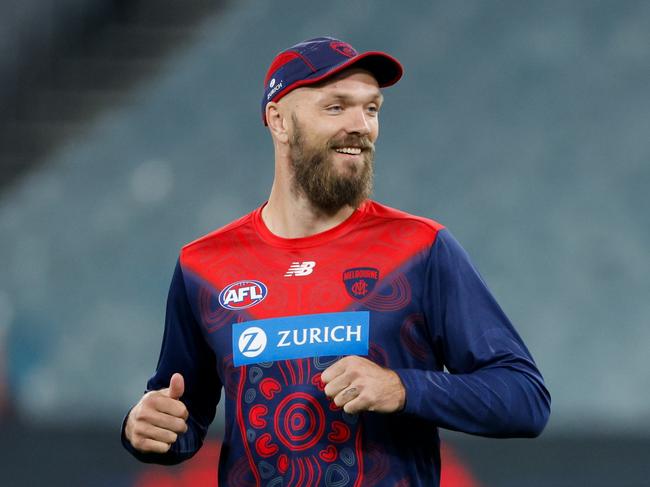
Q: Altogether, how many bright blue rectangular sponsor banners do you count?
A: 1